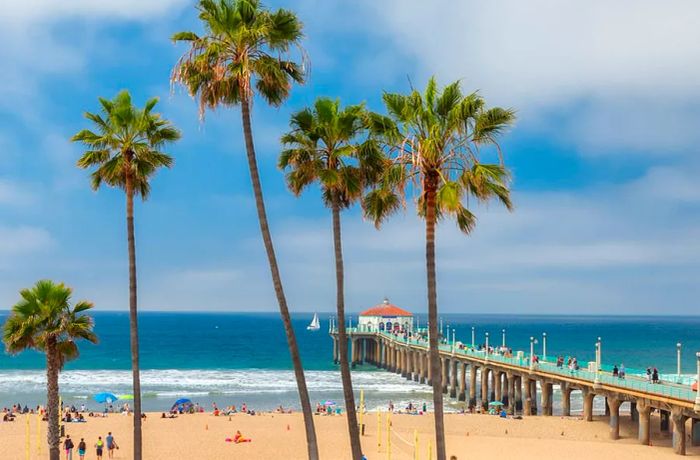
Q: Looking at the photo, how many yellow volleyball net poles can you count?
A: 8